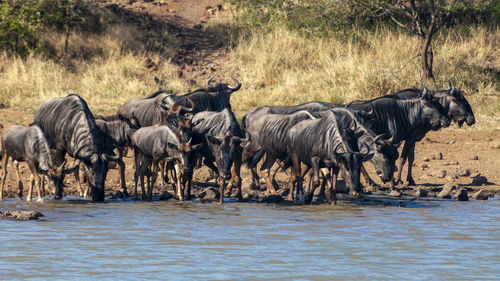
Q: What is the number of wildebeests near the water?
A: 13